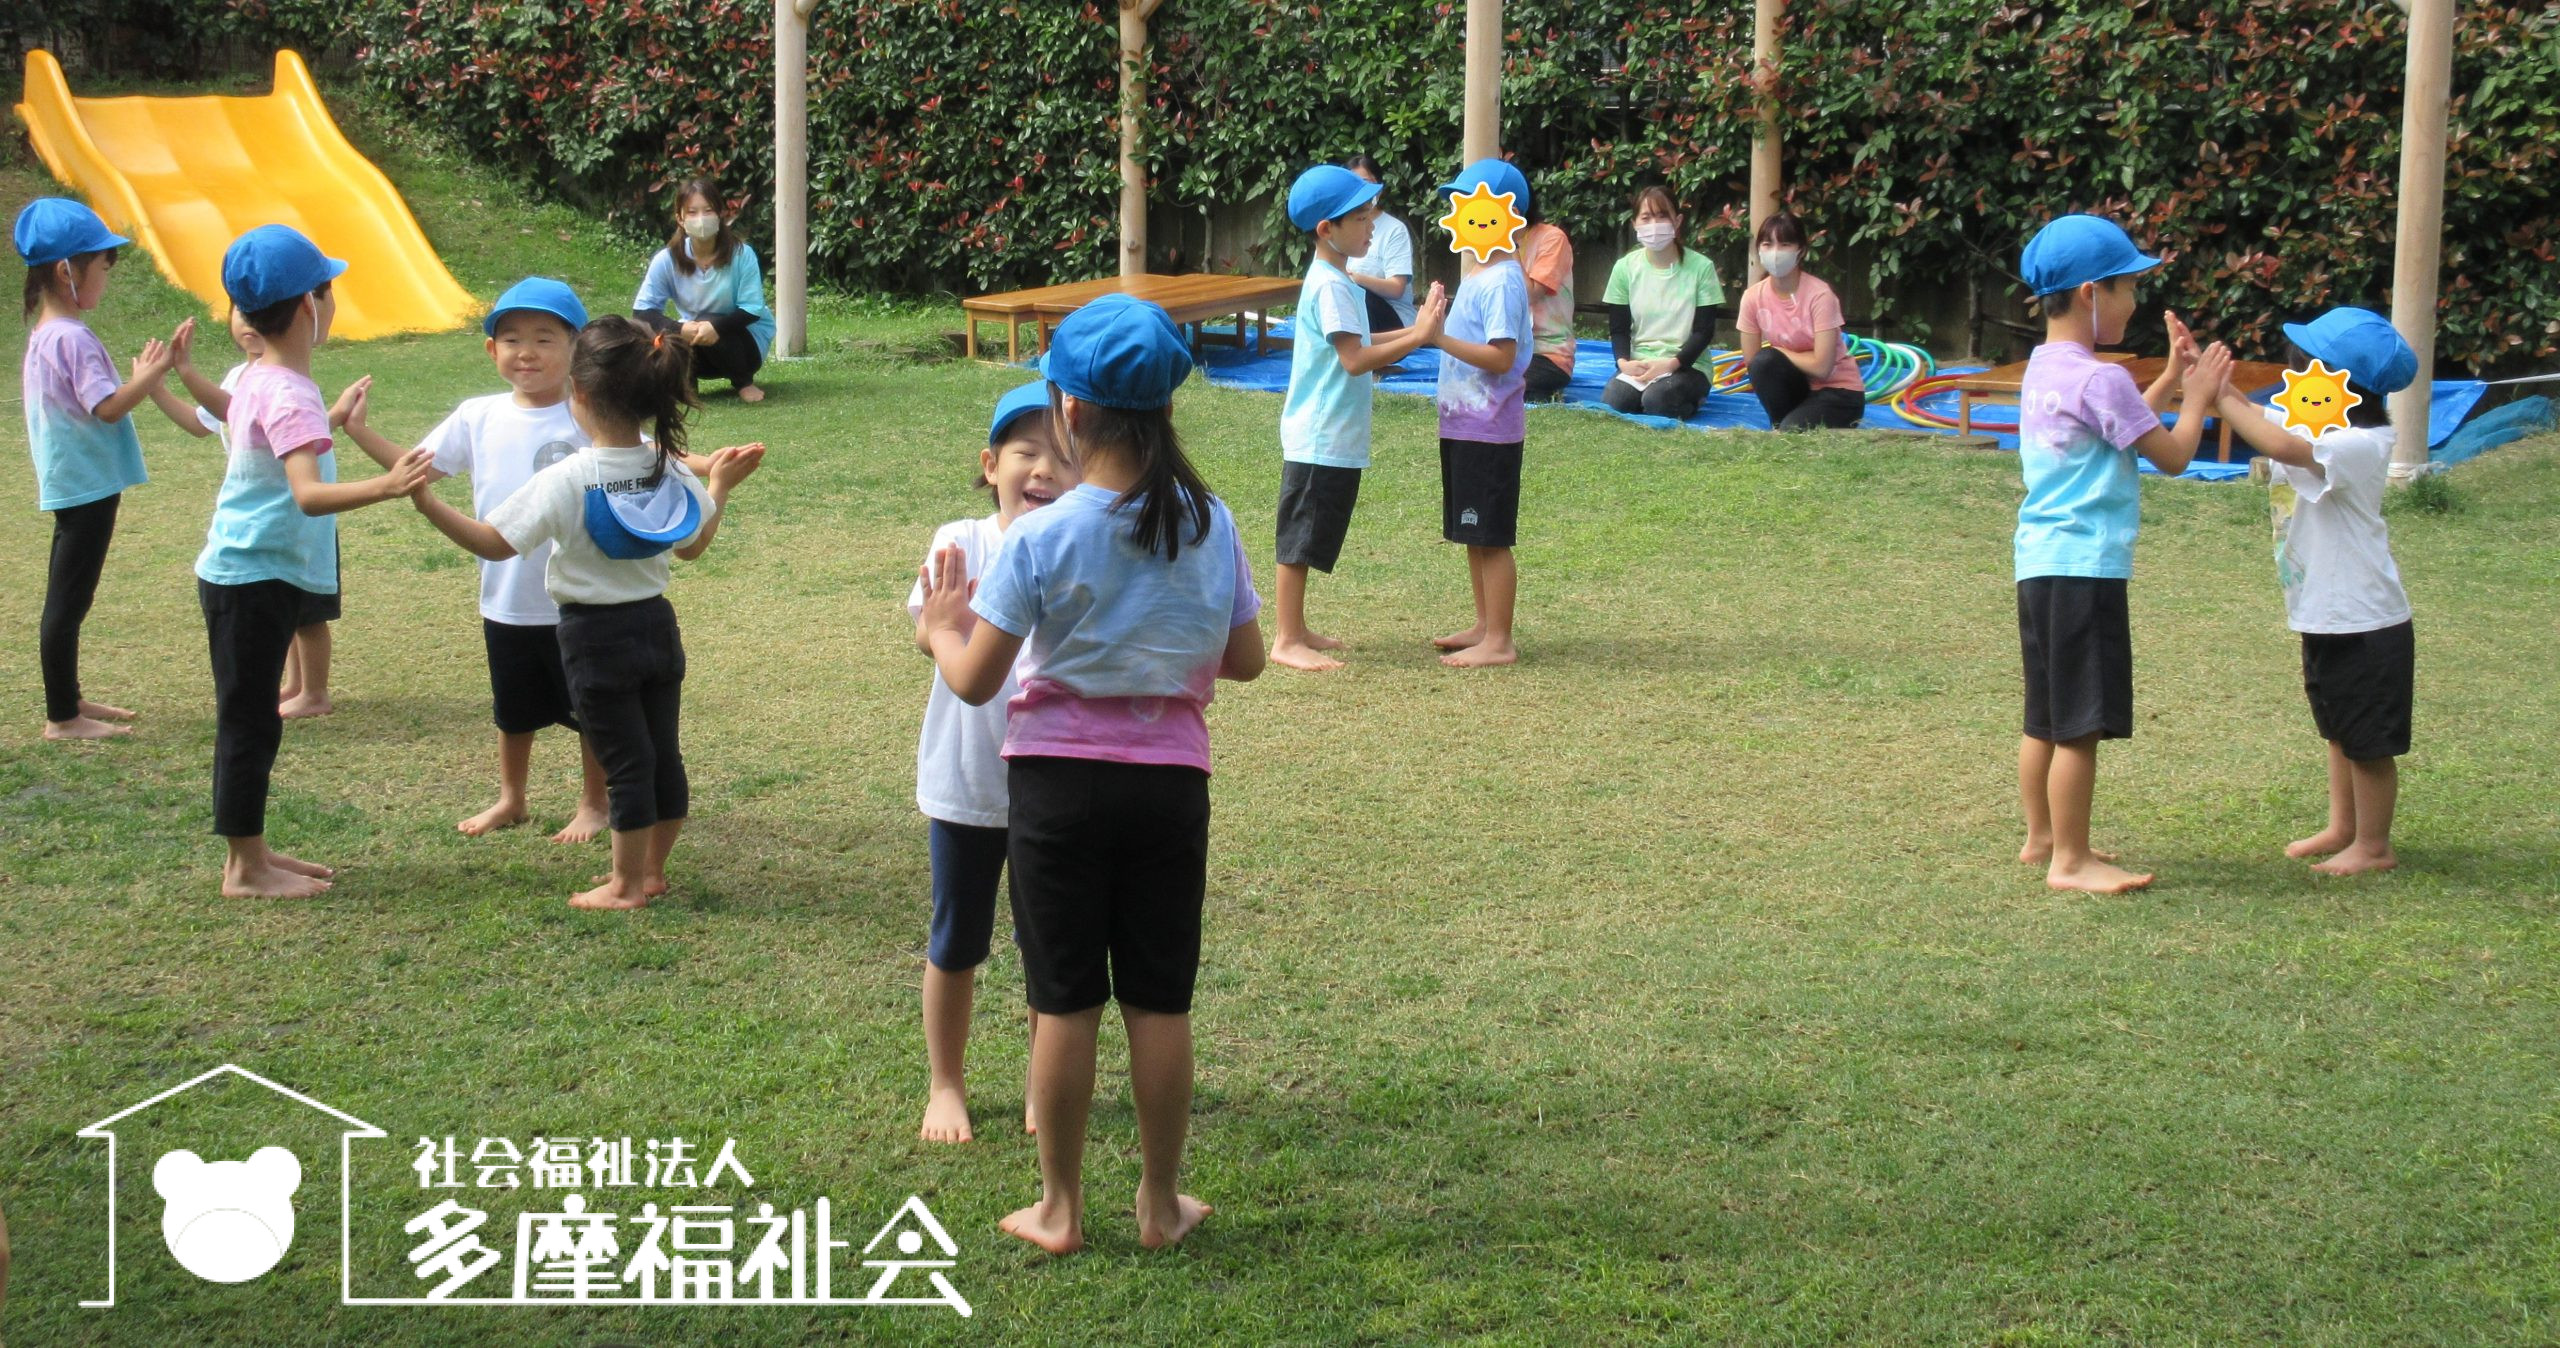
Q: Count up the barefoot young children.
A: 11